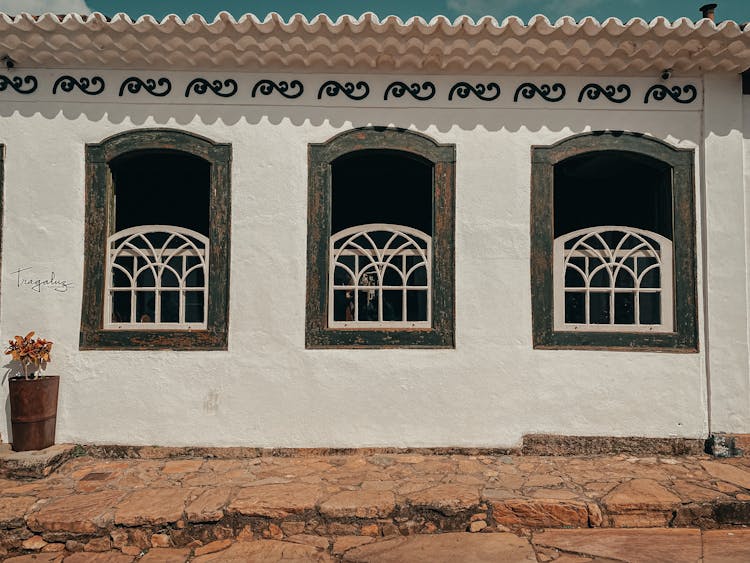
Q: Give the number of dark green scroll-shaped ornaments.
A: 11